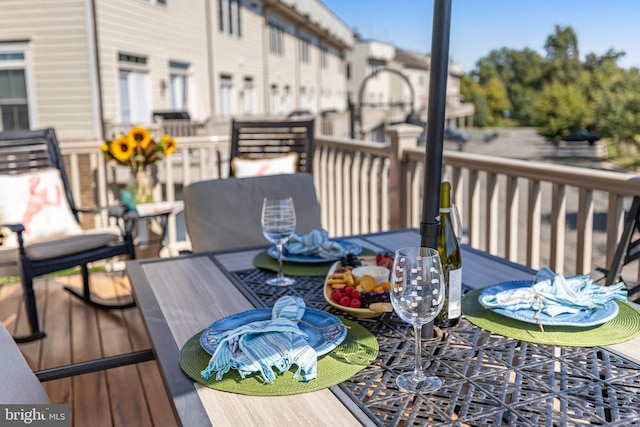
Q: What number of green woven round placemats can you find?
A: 3